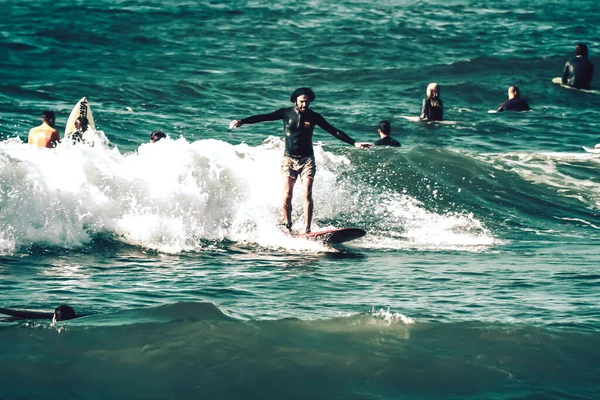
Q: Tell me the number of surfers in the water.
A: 9